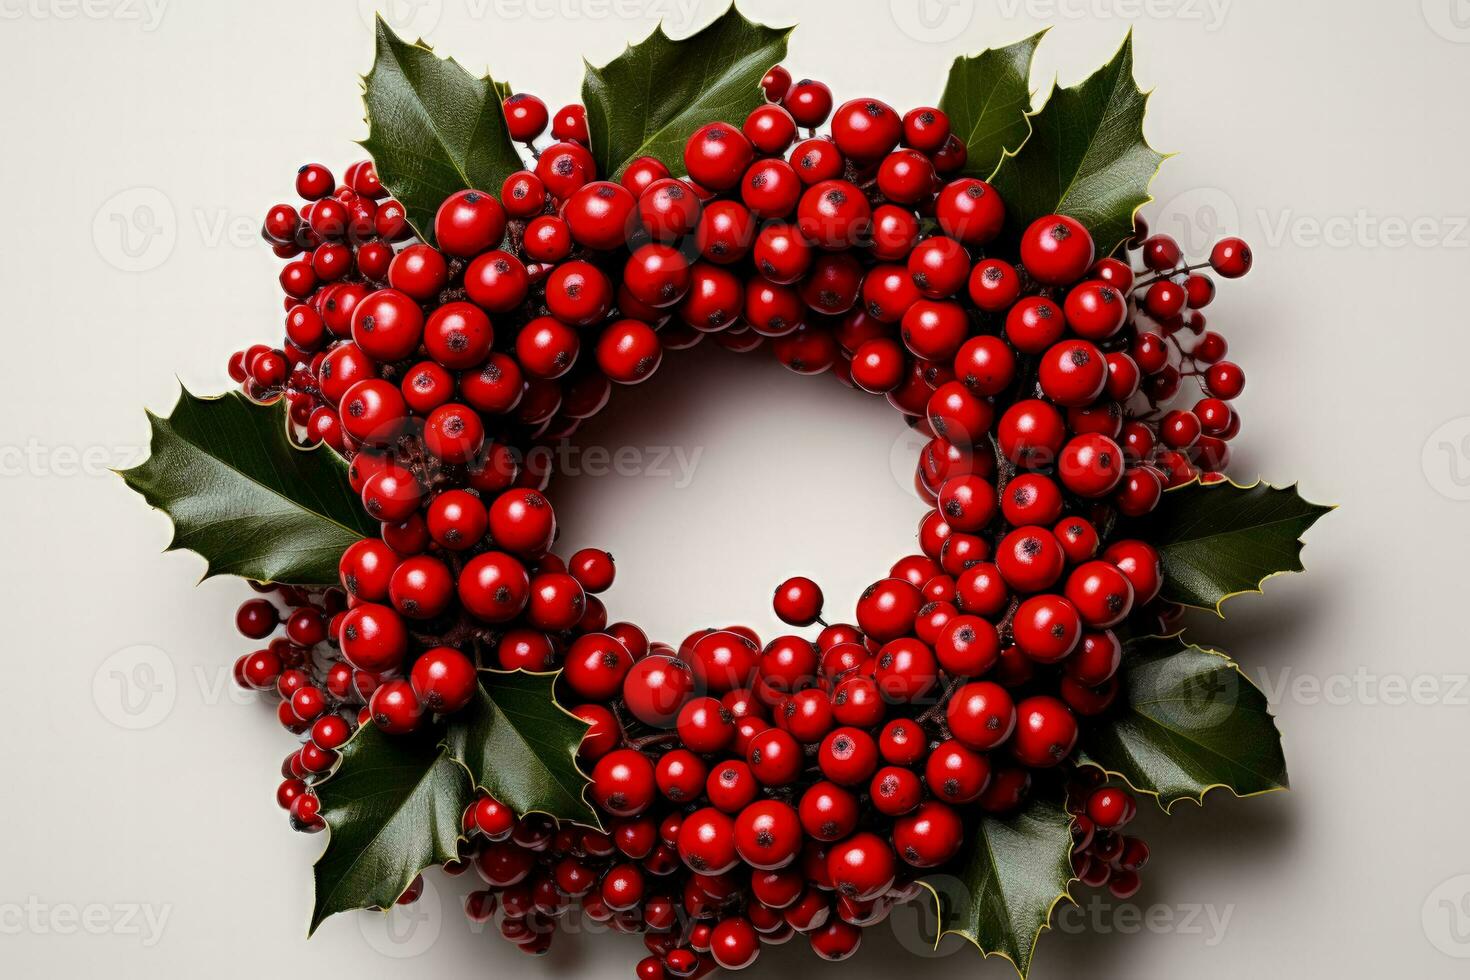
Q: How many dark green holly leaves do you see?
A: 10